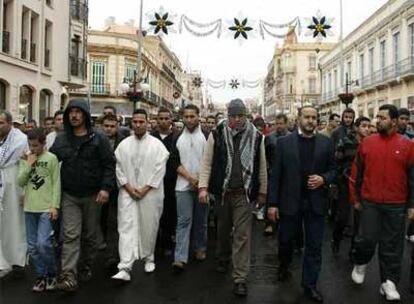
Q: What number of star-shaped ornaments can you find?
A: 6